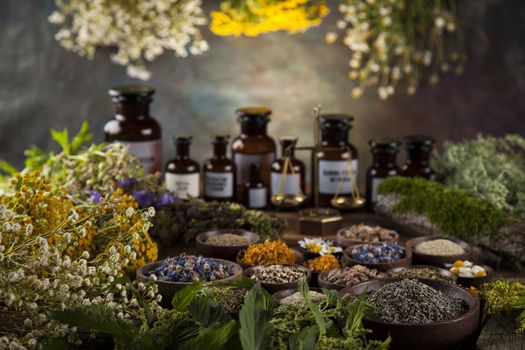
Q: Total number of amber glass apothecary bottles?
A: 9